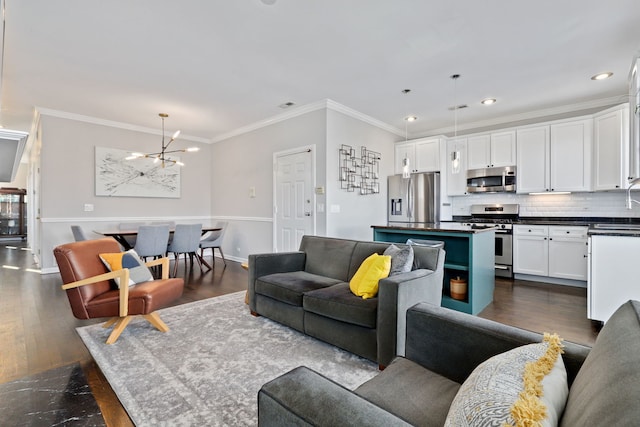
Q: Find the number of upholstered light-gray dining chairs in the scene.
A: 6